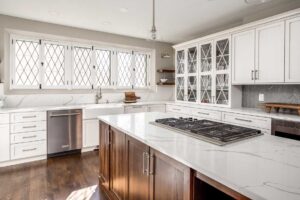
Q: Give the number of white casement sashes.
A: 6